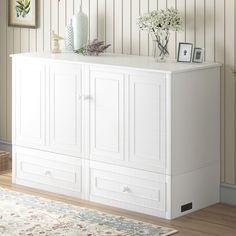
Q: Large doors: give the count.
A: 2